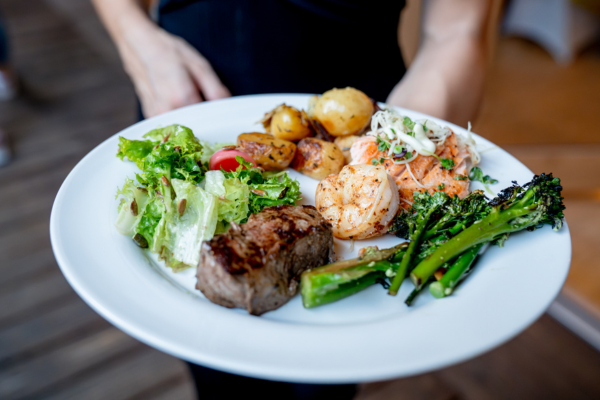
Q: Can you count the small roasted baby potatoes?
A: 5